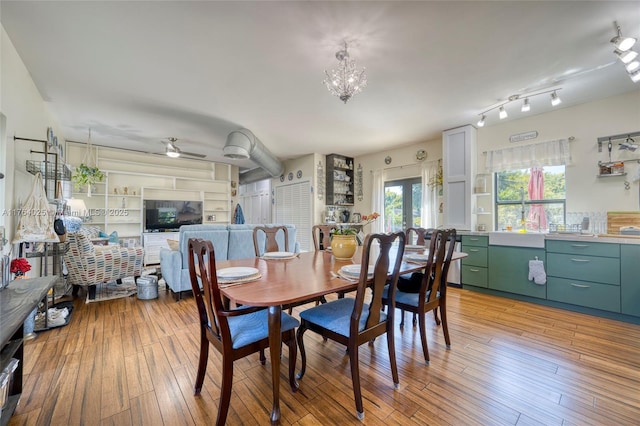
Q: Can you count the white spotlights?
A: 8